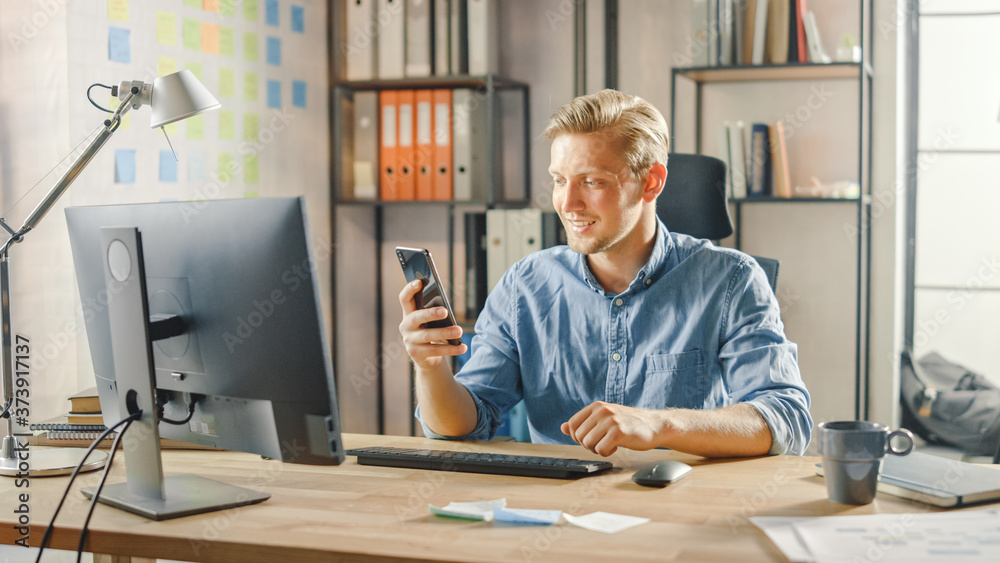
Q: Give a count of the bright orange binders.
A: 4